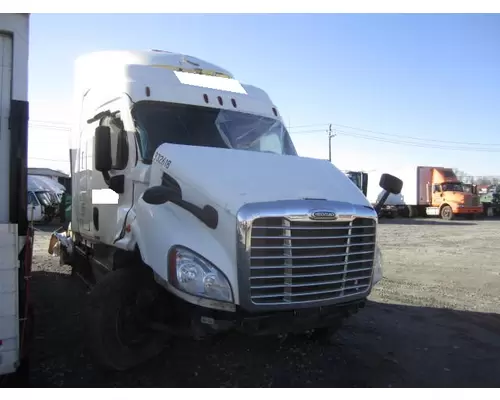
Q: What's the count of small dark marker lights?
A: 5